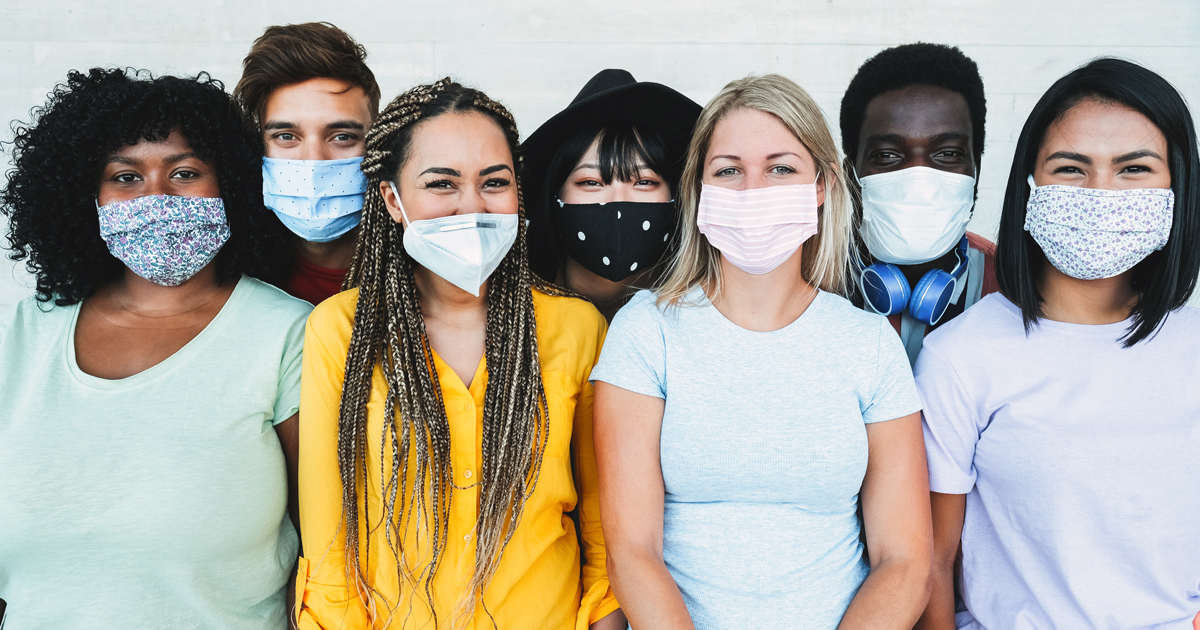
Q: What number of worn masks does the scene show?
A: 7